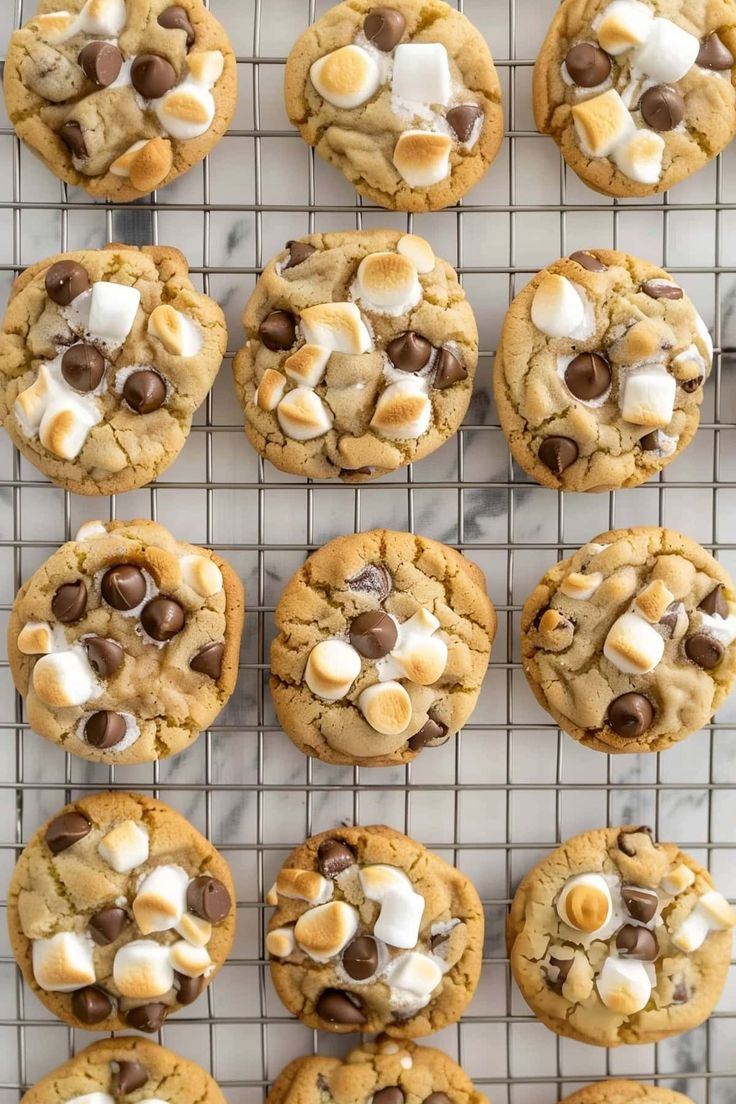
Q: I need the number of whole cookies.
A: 12